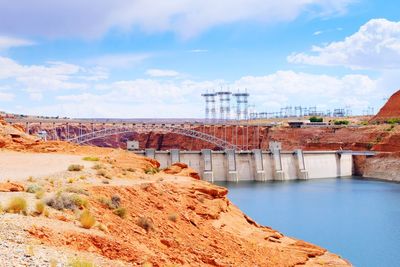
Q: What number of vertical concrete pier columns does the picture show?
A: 7